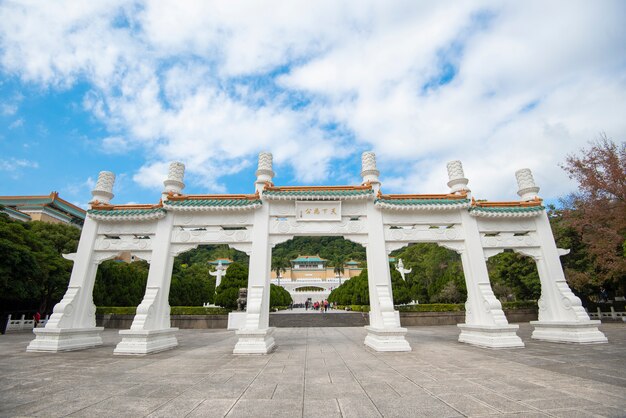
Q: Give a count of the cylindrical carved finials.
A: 6